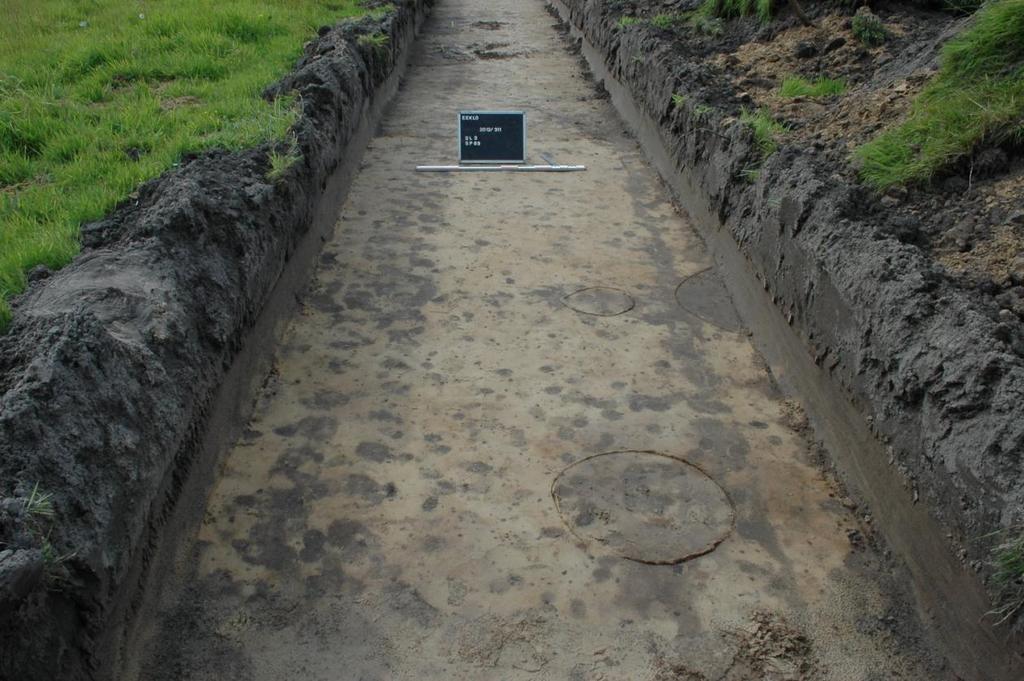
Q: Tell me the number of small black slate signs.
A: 1